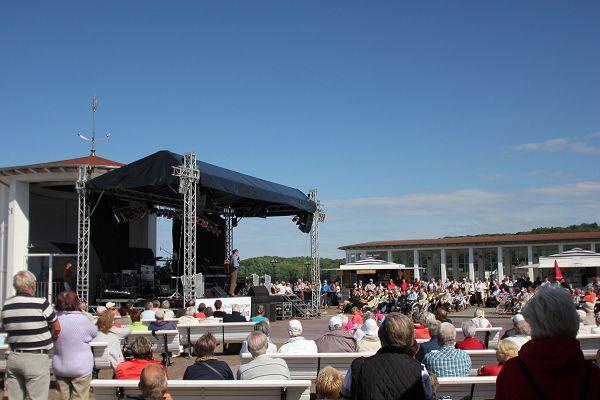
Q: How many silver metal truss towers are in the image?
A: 4